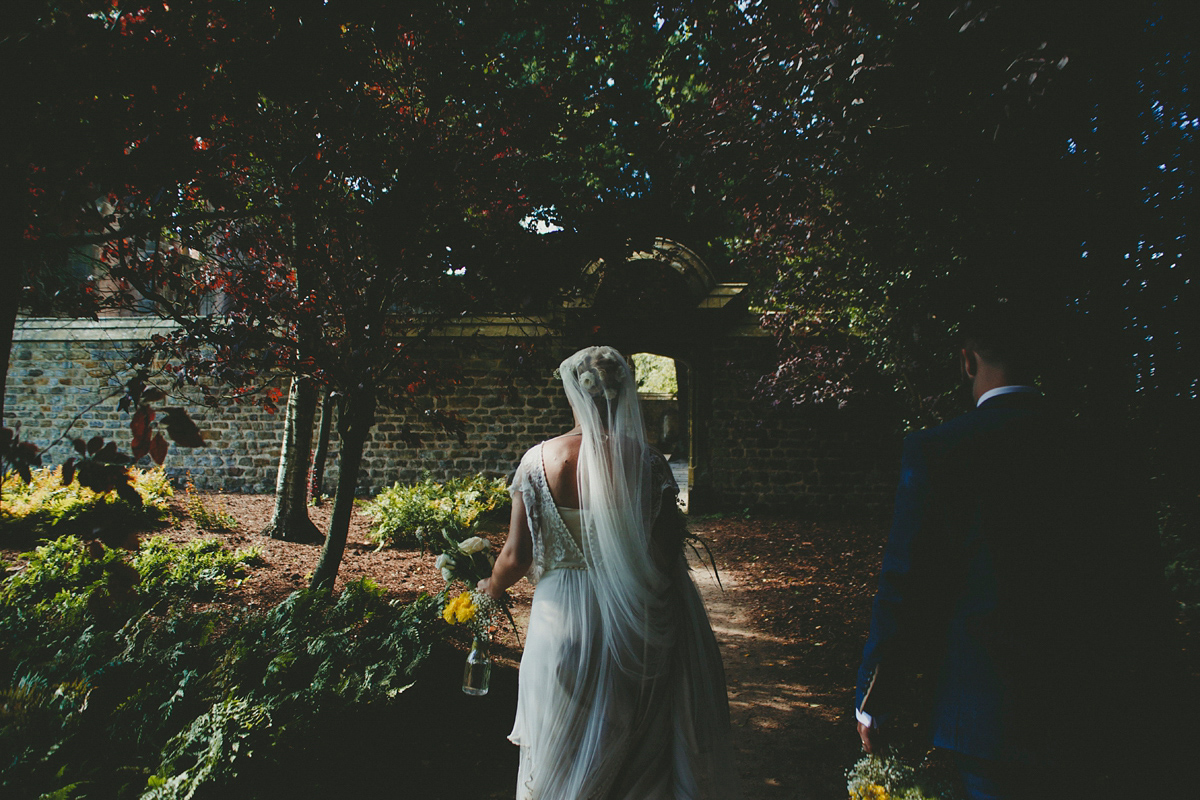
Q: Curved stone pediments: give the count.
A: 1